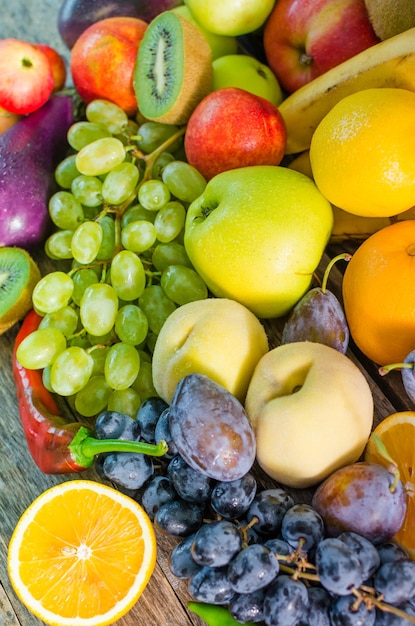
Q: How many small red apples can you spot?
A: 2